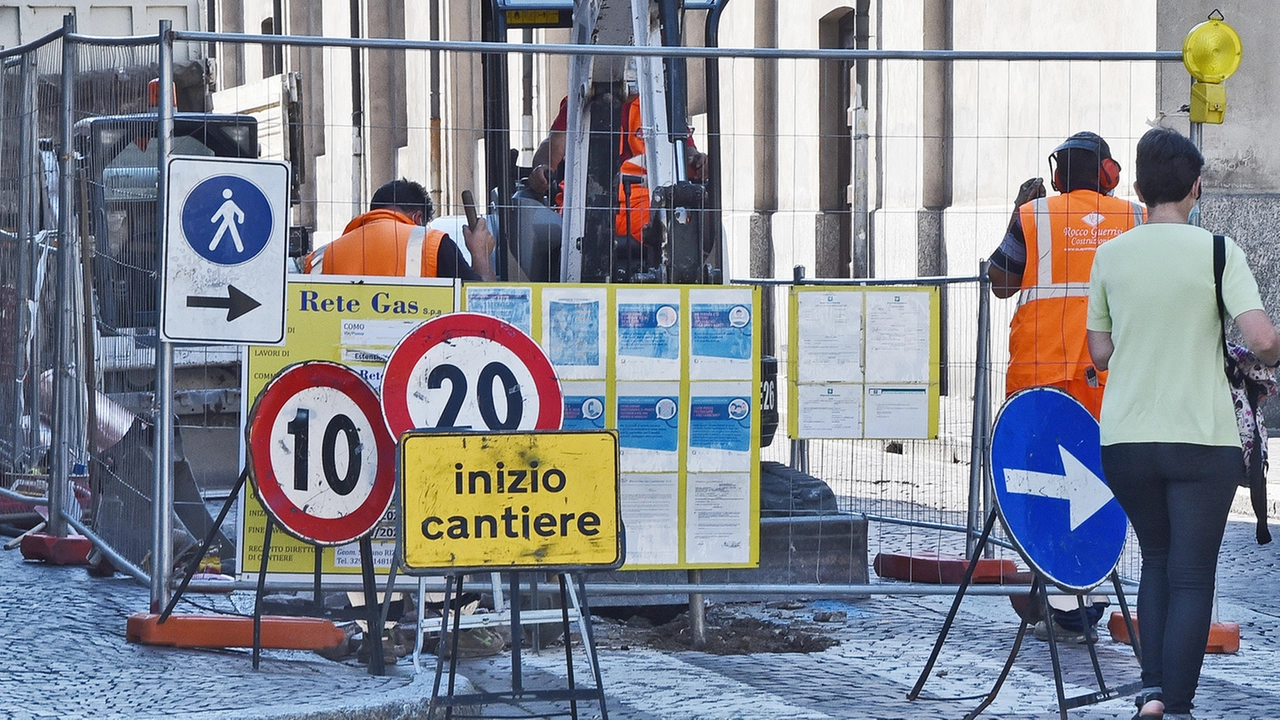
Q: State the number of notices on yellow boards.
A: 13